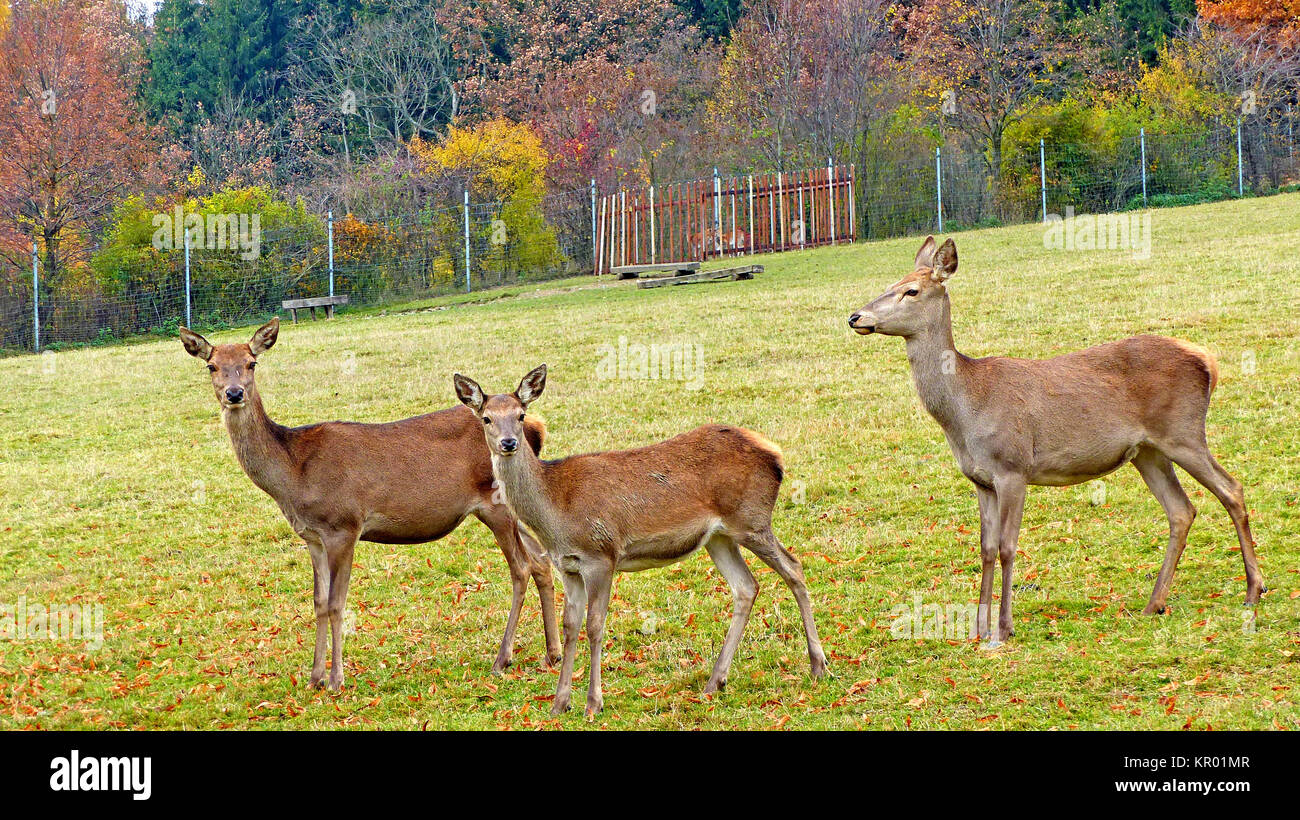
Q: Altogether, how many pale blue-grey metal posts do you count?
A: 11